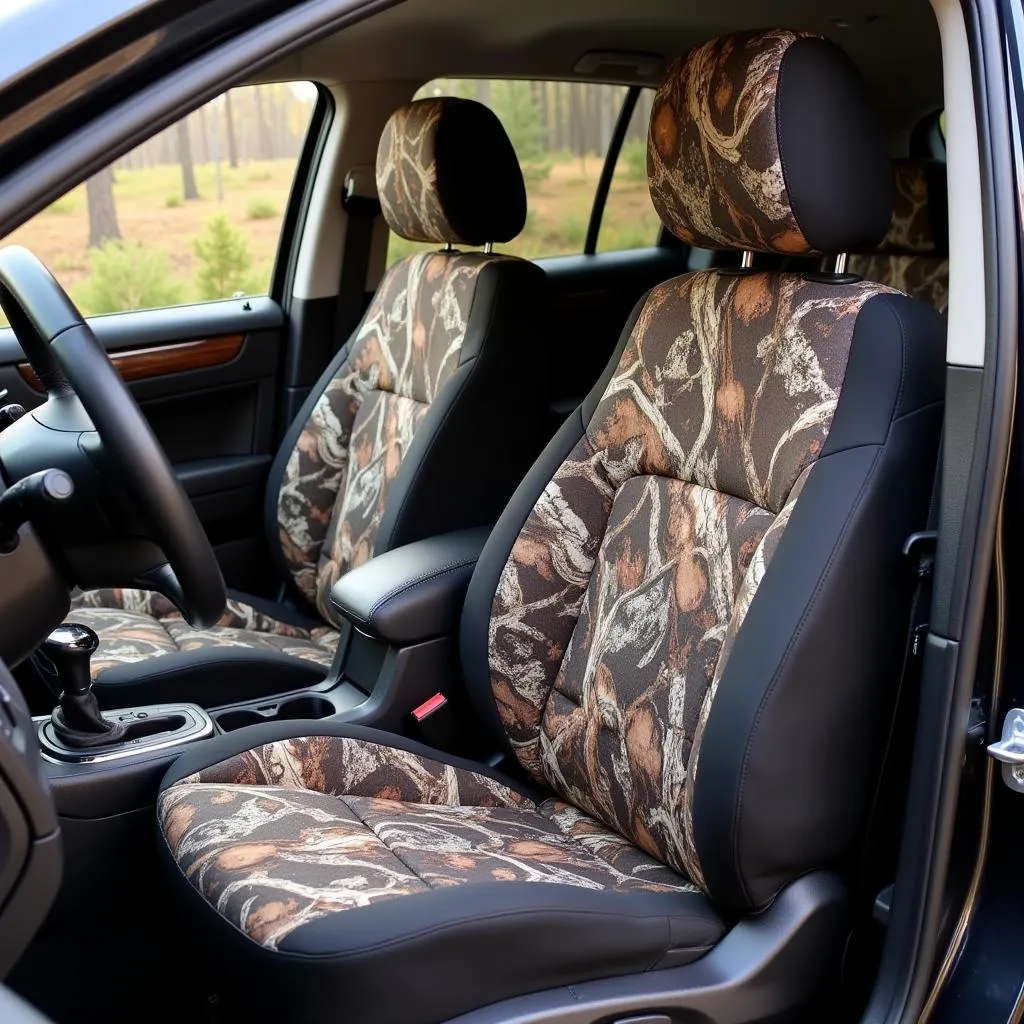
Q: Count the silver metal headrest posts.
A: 4